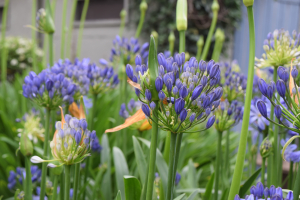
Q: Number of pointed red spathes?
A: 0